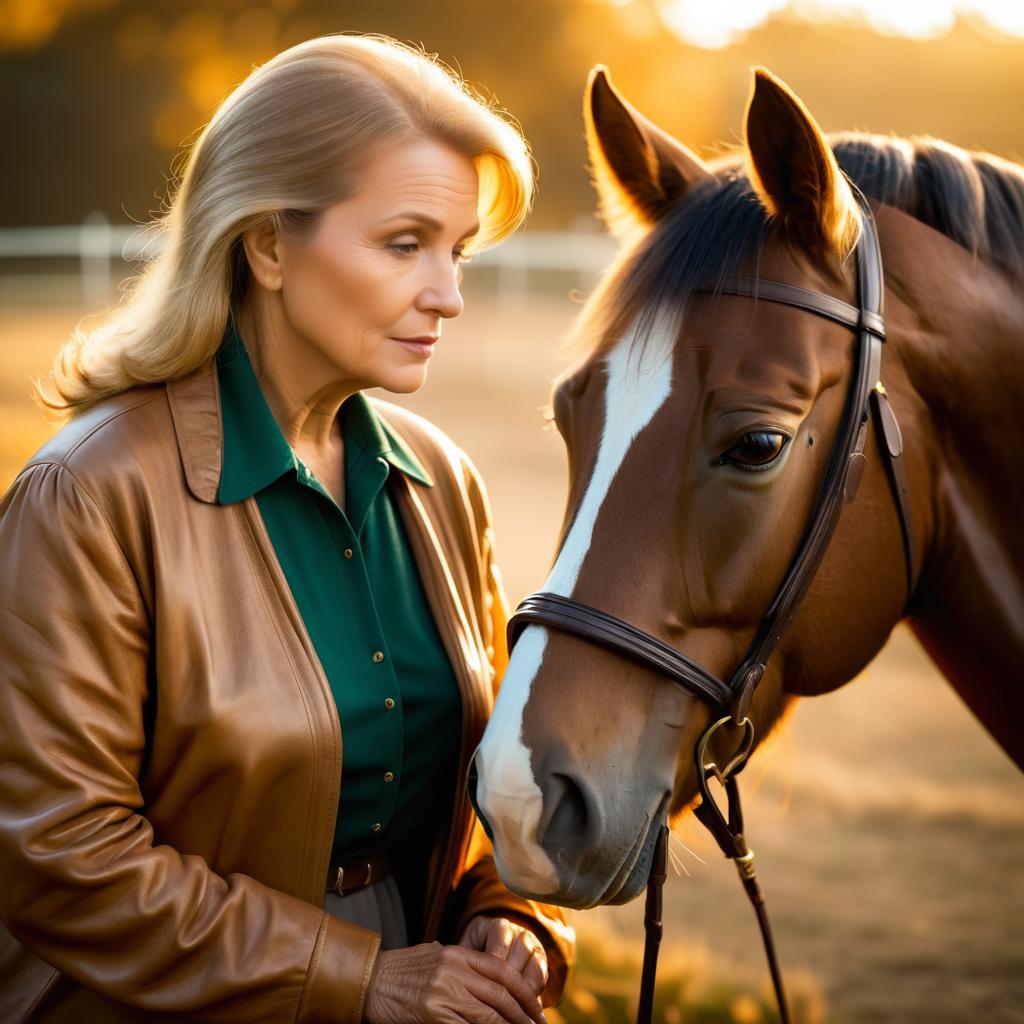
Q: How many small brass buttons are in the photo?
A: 5